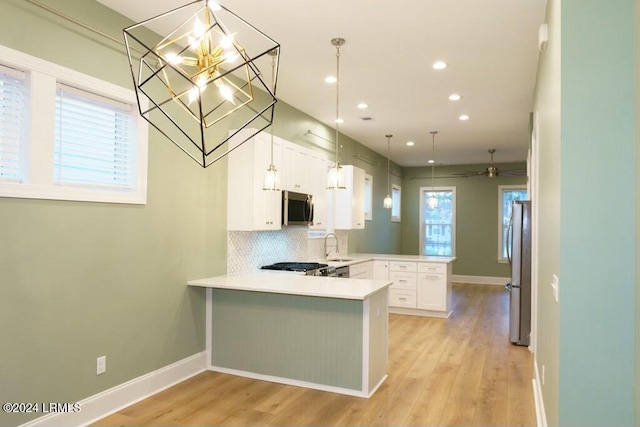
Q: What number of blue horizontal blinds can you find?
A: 2